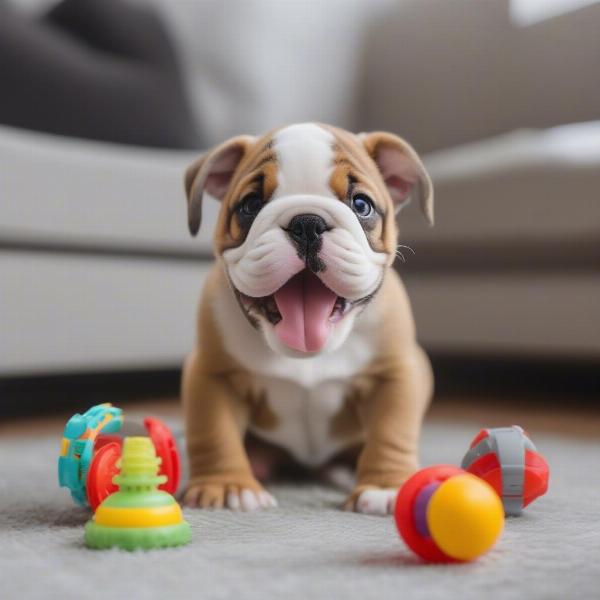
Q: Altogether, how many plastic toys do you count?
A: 4